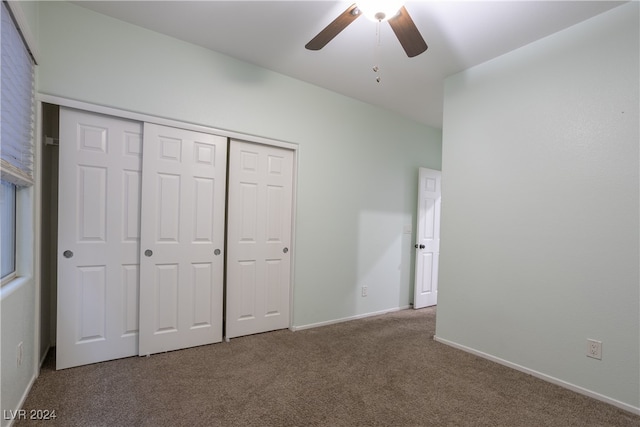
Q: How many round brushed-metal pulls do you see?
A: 4